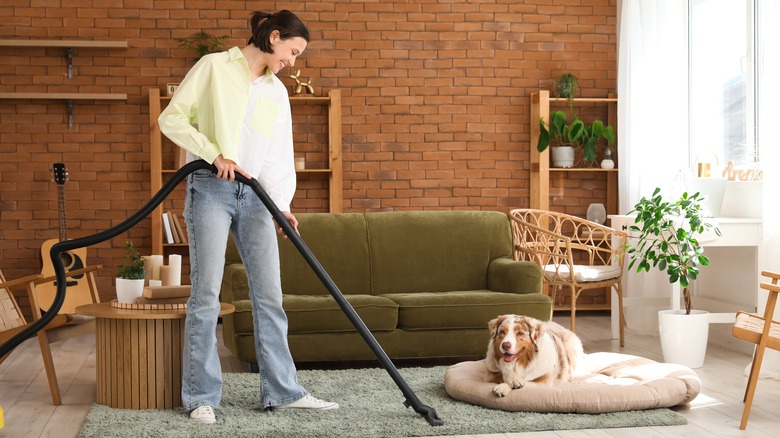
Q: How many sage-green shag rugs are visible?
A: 1